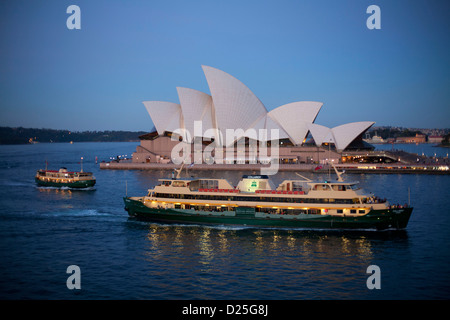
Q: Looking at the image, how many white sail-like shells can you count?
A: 6